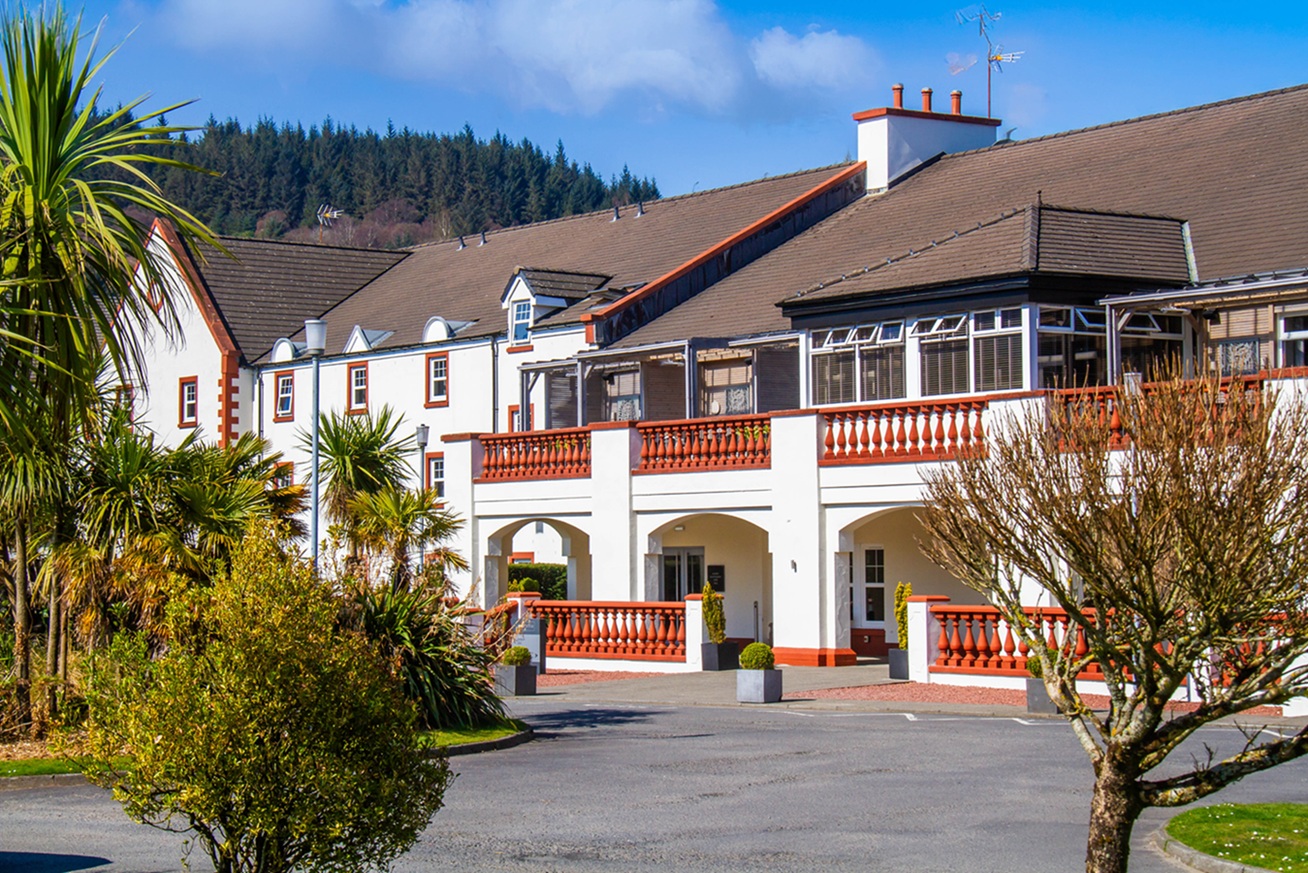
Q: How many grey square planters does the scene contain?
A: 5